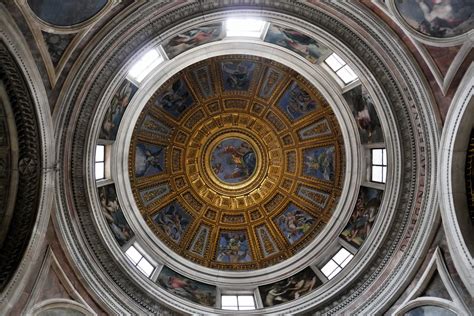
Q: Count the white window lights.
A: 8